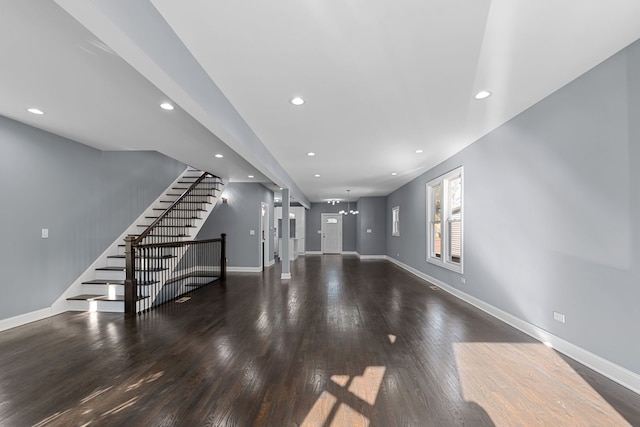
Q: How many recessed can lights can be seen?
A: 11